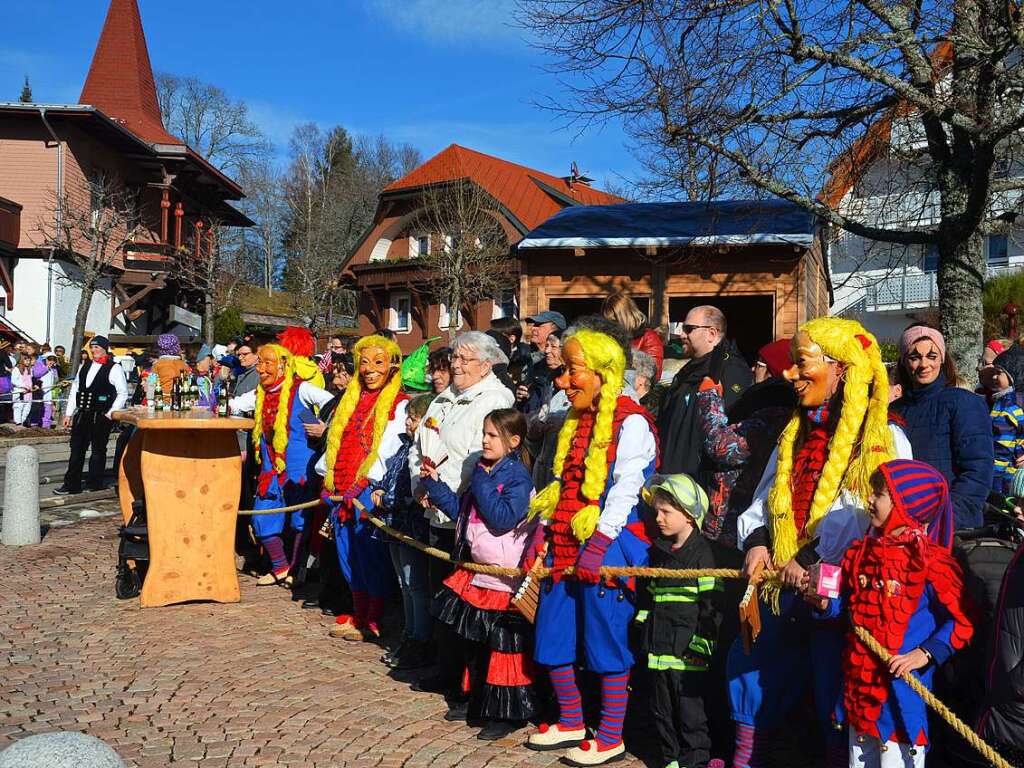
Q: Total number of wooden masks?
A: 4